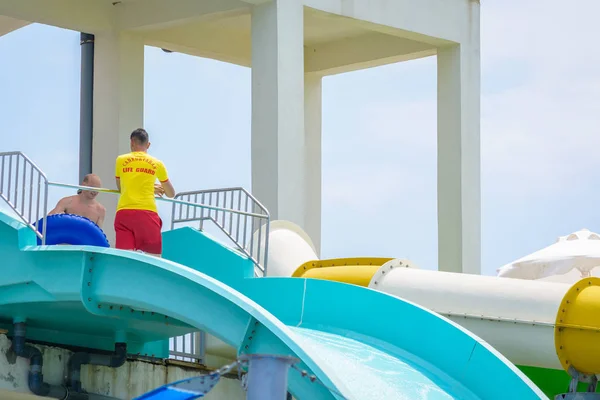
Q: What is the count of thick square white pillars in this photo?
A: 4